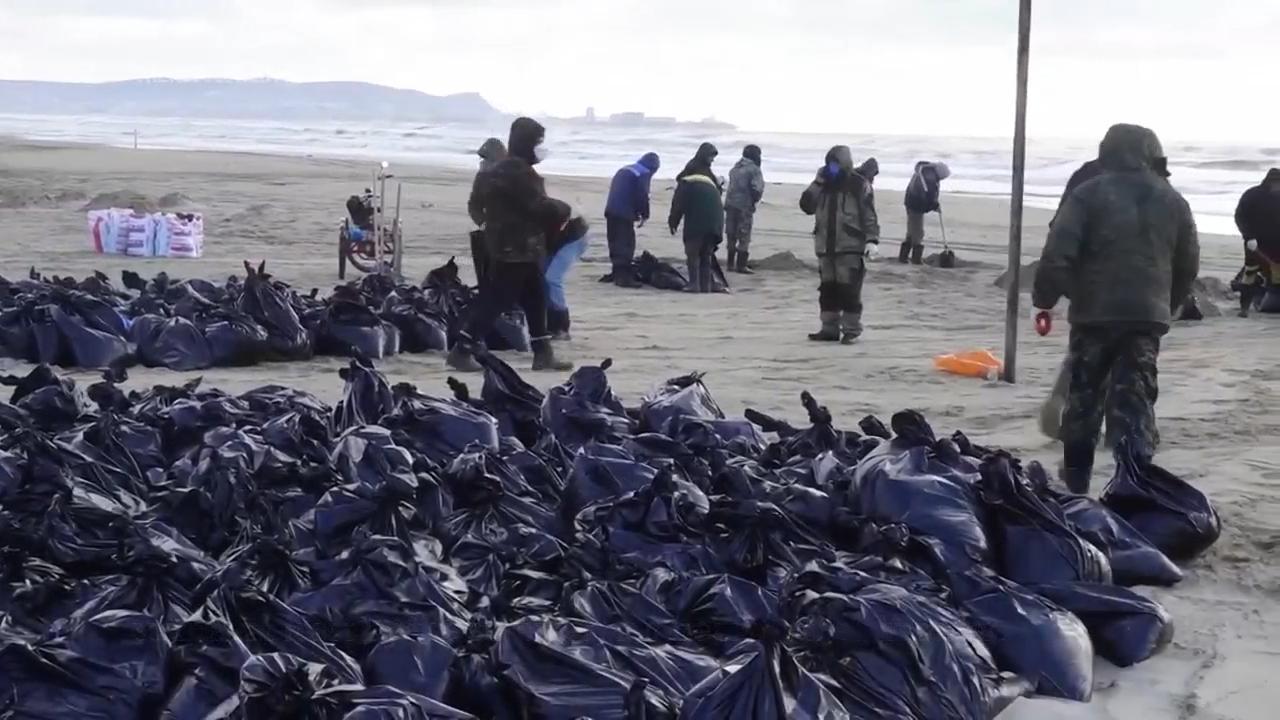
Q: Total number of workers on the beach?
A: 12